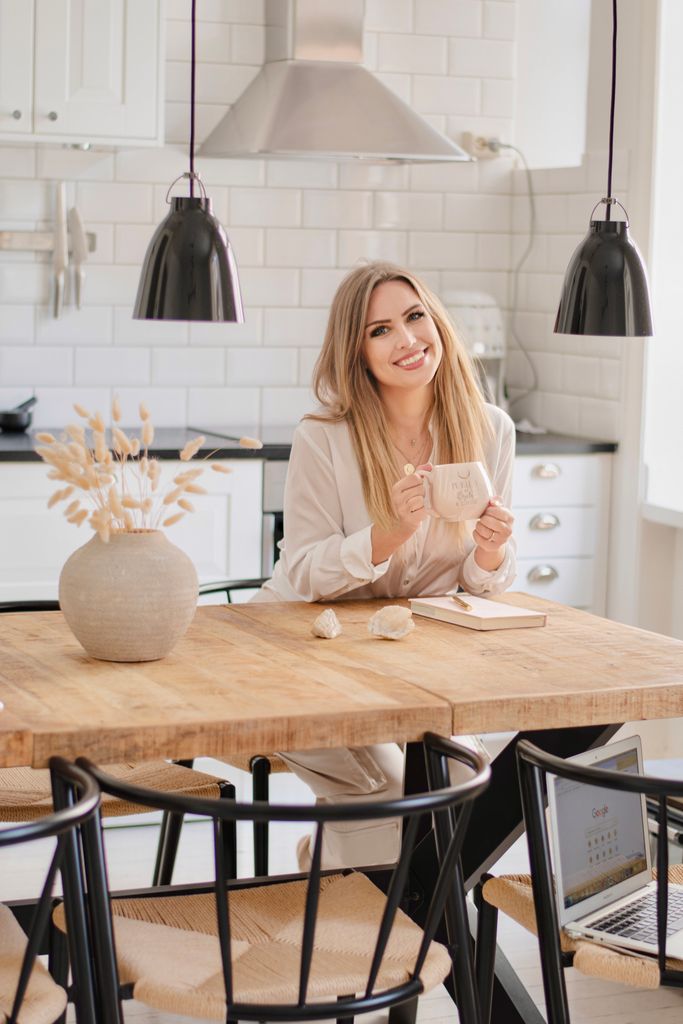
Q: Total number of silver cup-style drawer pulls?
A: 3